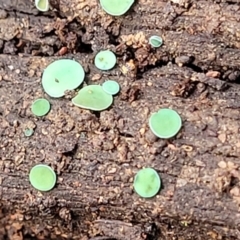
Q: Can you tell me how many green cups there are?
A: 12